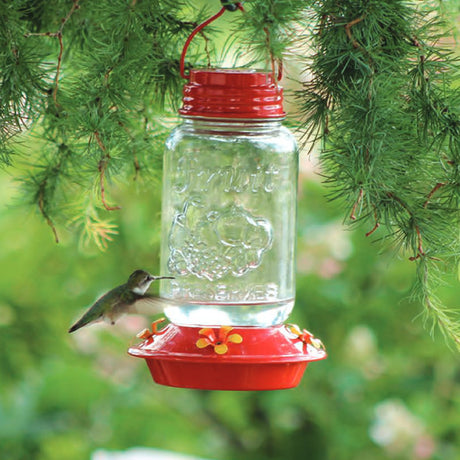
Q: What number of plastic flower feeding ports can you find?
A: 3